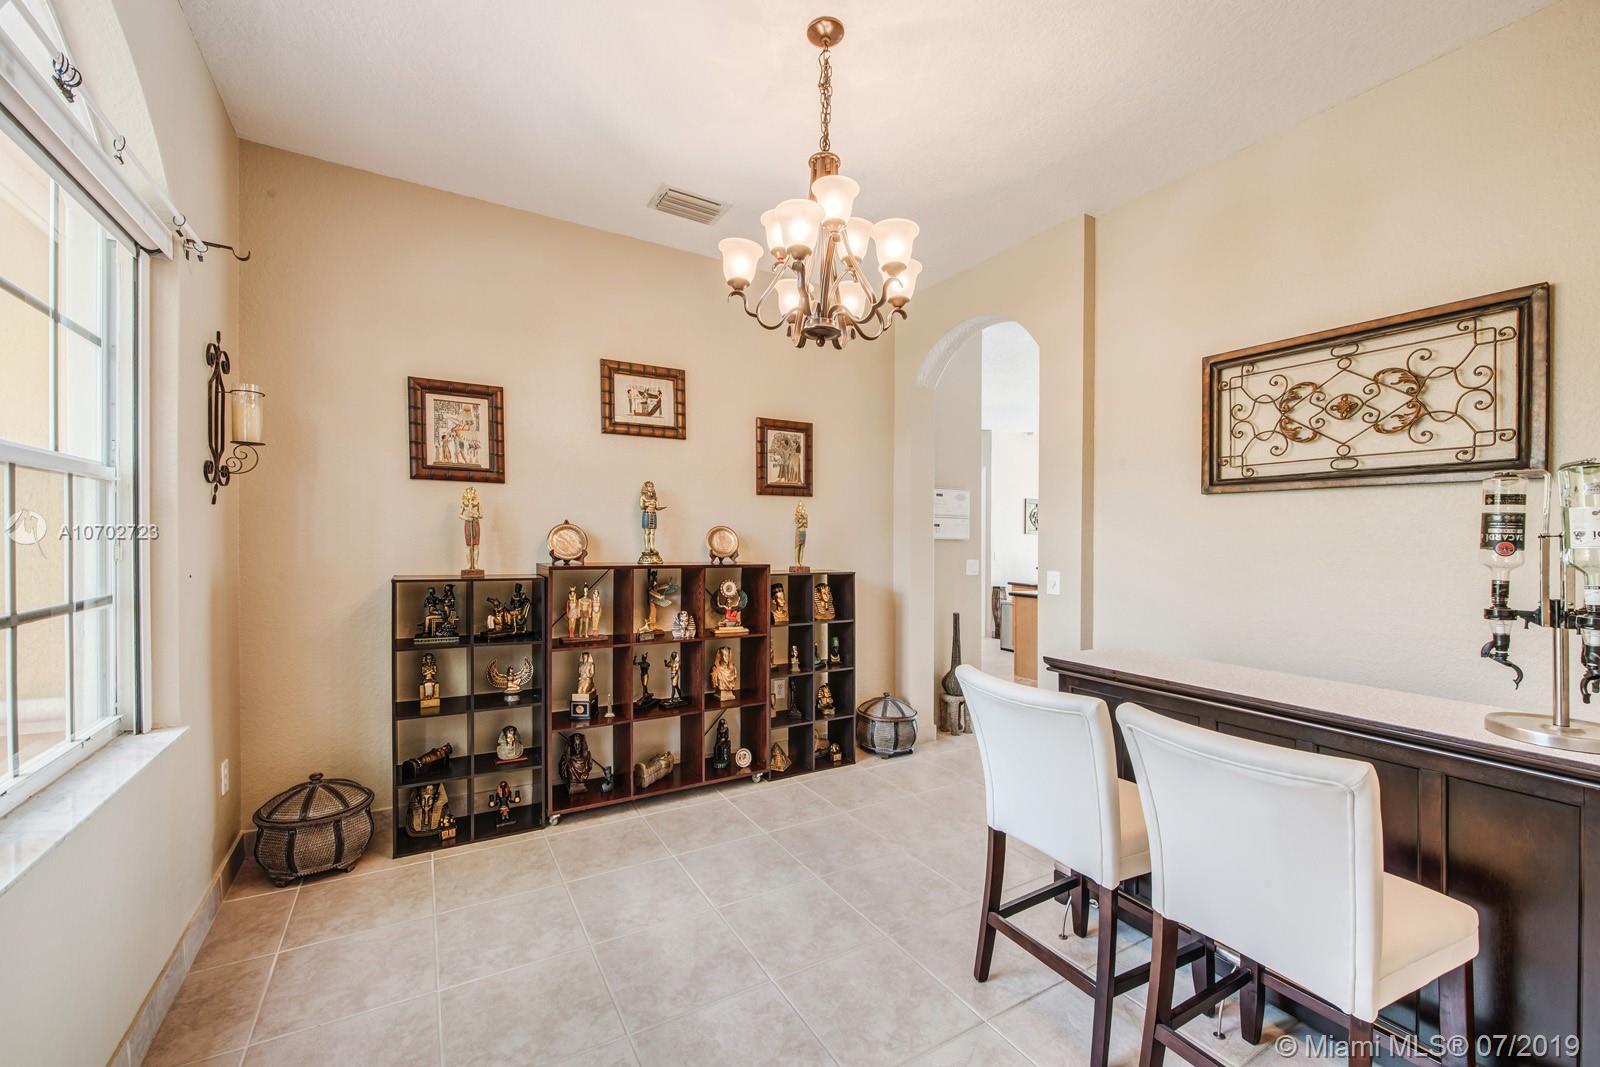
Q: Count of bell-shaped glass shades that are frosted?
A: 9